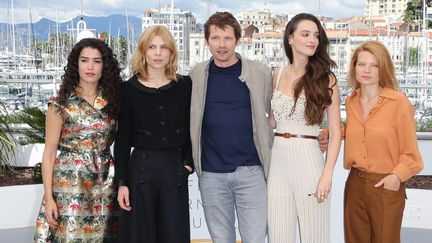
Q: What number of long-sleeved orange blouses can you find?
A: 1